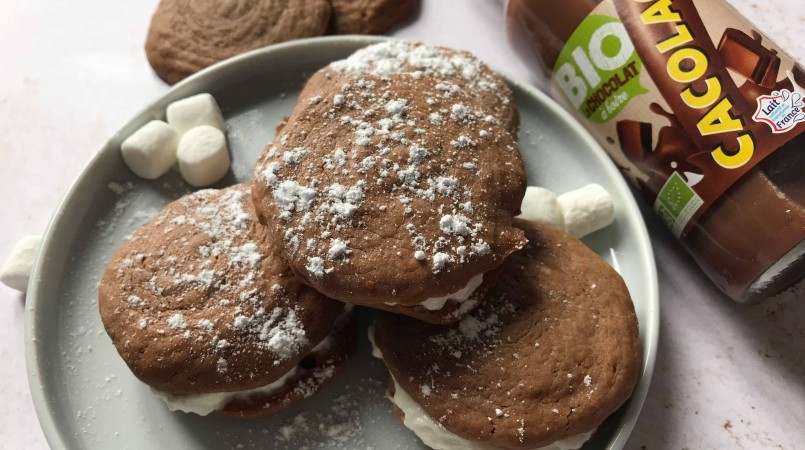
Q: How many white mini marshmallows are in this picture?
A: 6